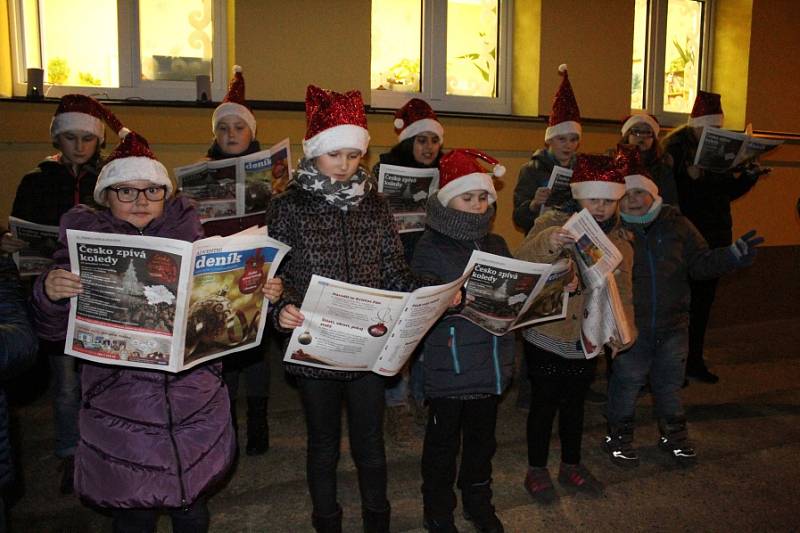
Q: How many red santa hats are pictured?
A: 11